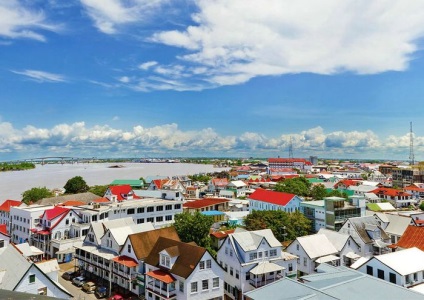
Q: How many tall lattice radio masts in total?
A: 2